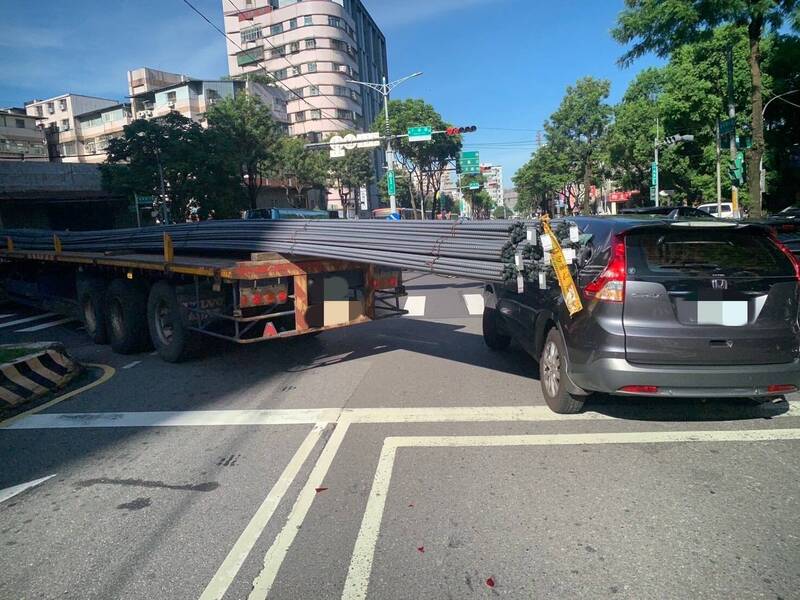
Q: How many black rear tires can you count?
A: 4